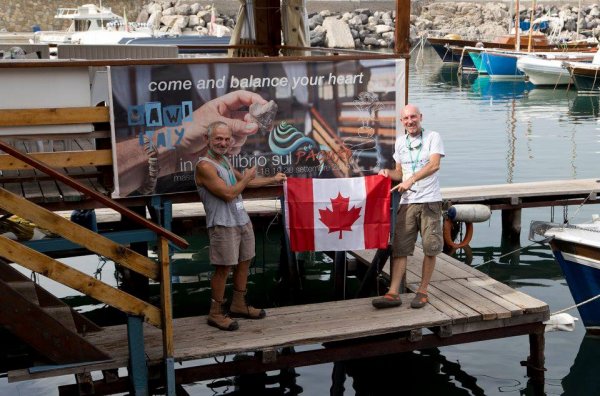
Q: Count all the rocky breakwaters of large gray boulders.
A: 1